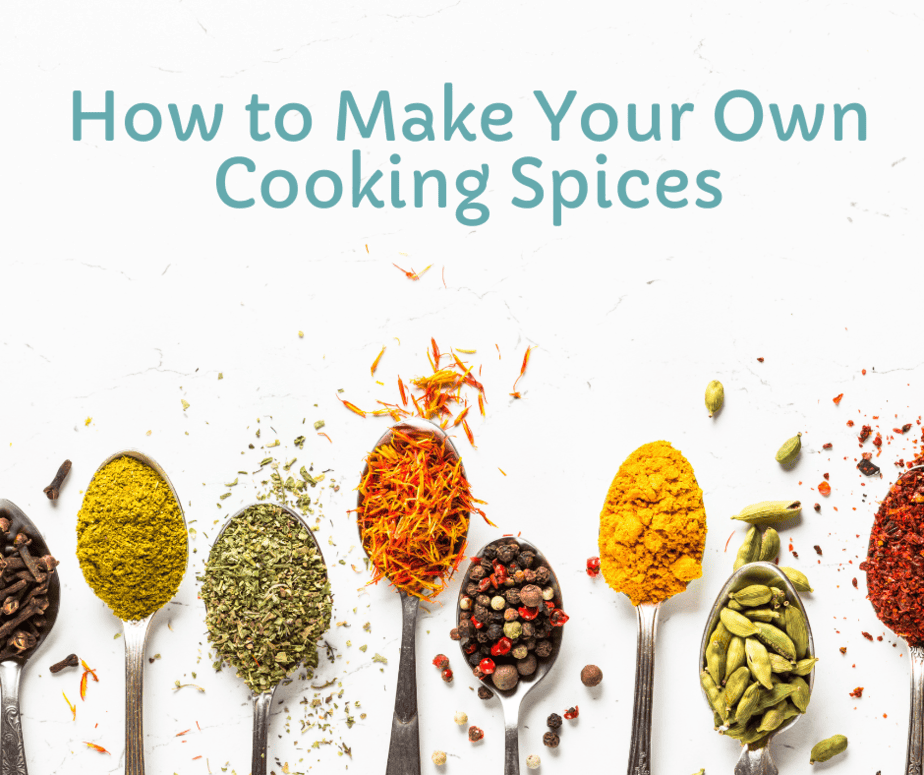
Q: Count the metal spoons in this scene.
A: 8